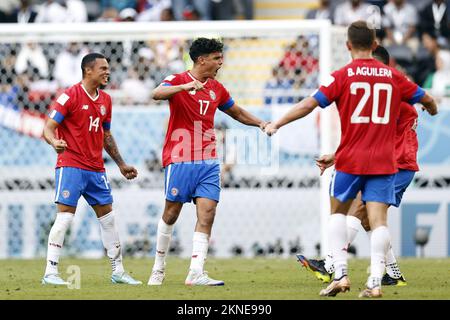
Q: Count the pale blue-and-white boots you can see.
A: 2